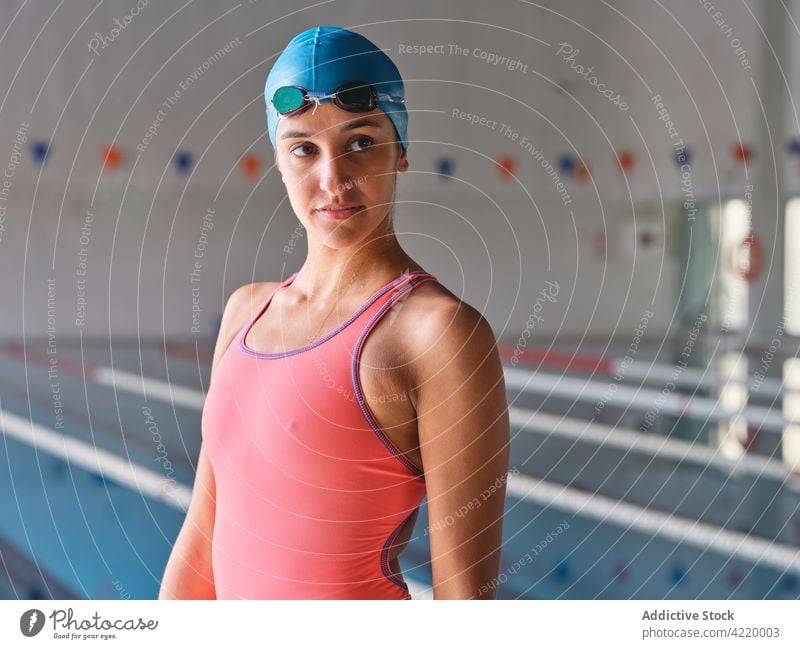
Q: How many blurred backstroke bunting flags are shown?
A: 12